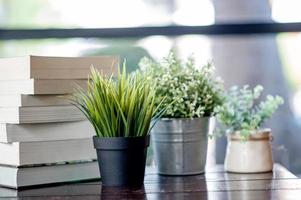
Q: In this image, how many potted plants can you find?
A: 3